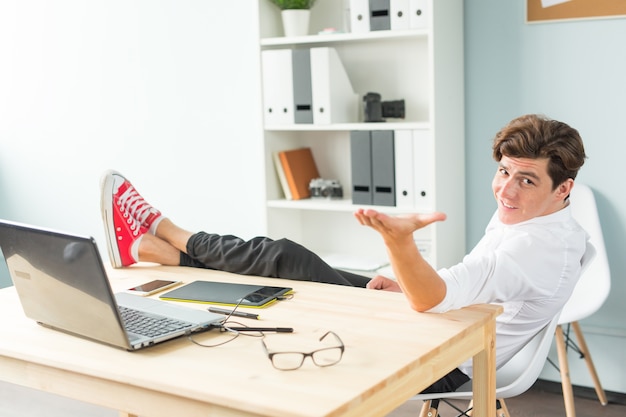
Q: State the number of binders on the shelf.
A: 12